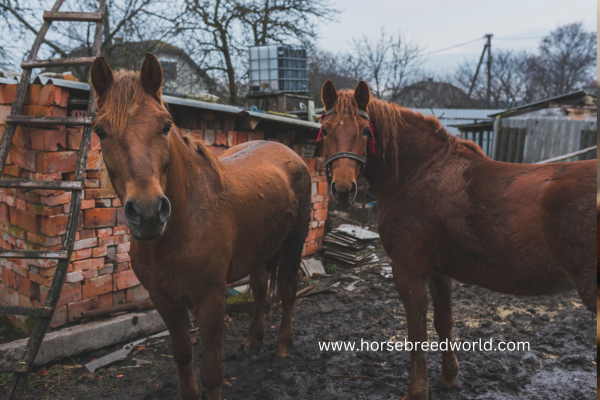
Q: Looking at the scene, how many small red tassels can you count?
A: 2